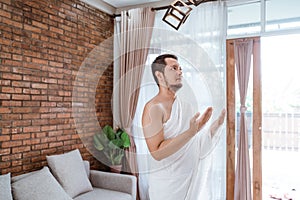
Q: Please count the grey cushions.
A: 3